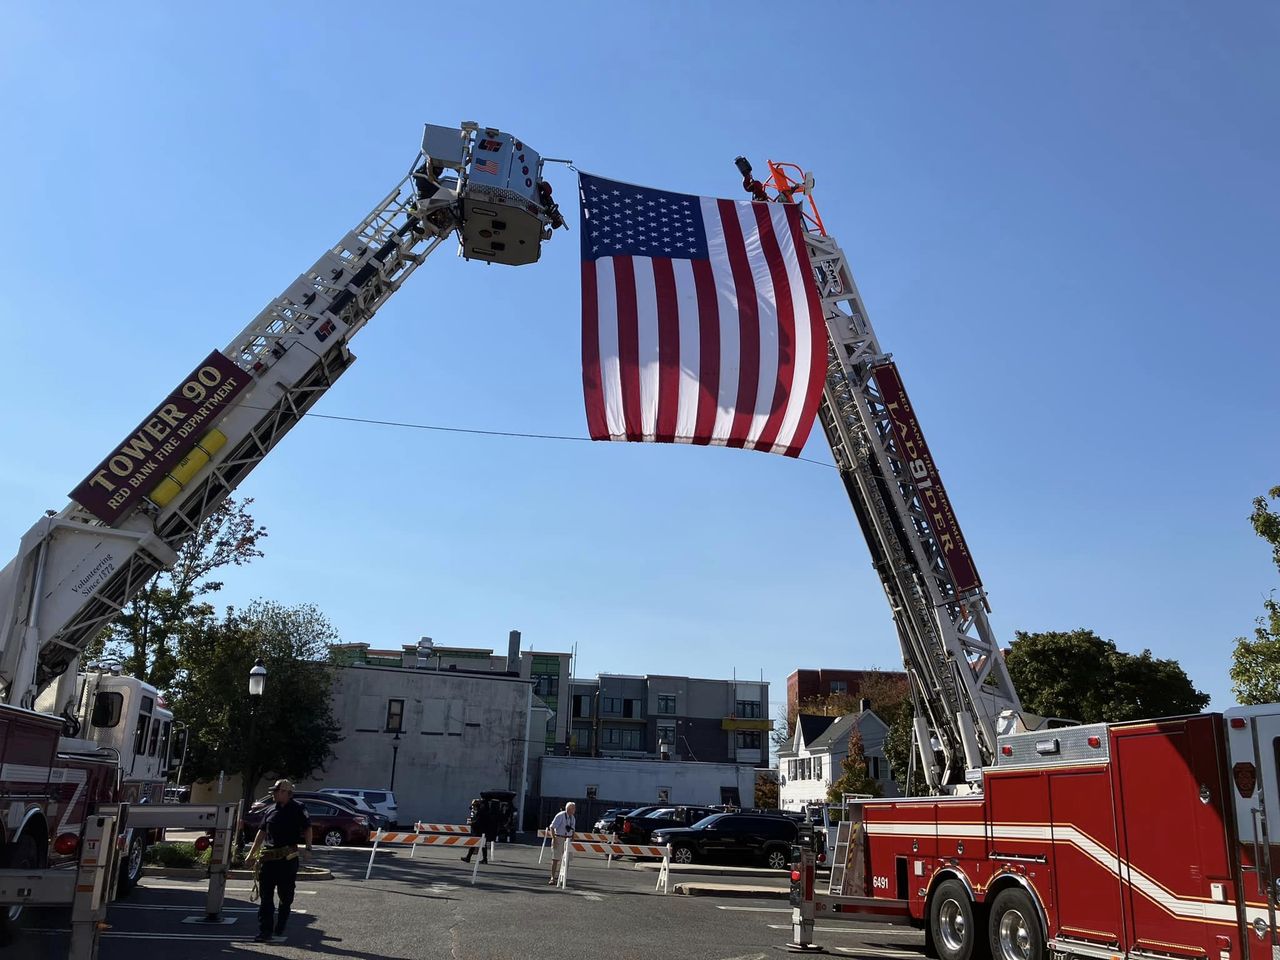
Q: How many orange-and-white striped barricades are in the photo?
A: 4